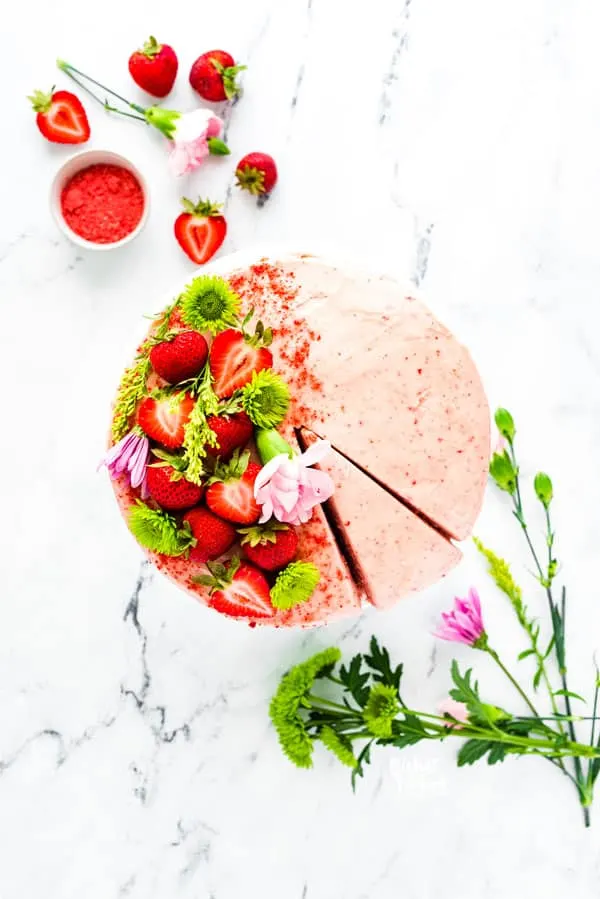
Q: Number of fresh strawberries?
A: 14